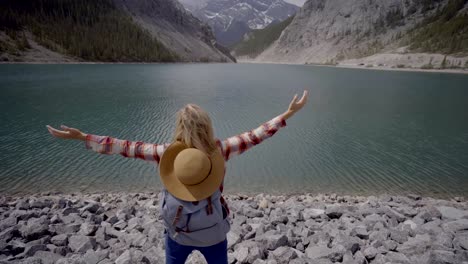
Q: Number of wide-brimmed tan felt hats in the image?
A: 1